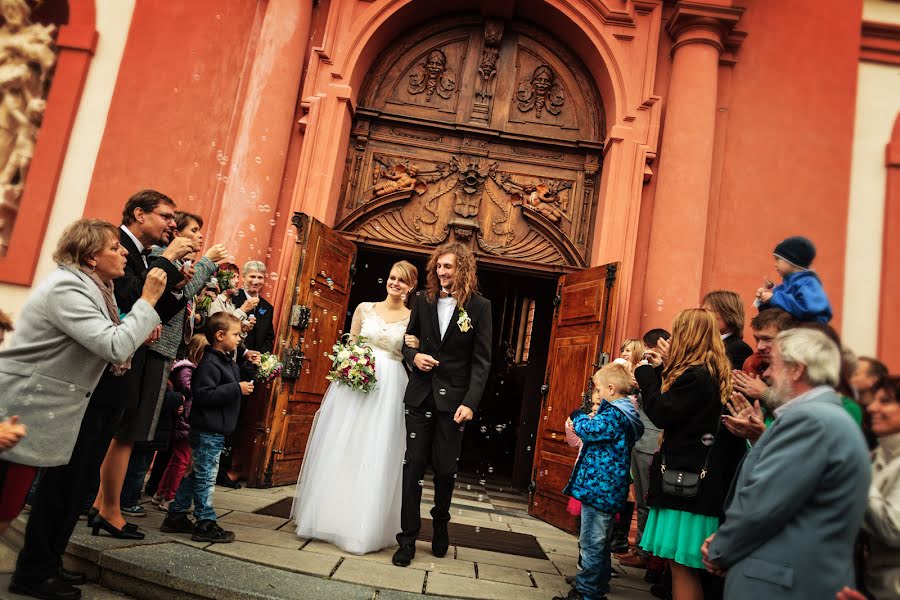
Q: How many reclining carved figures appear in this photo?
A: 2